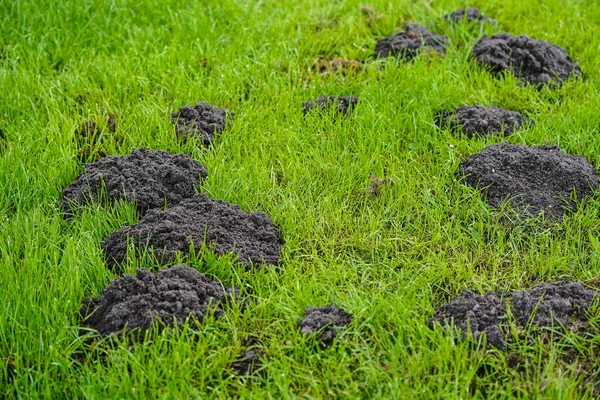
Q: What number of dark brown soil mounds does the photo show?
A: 12